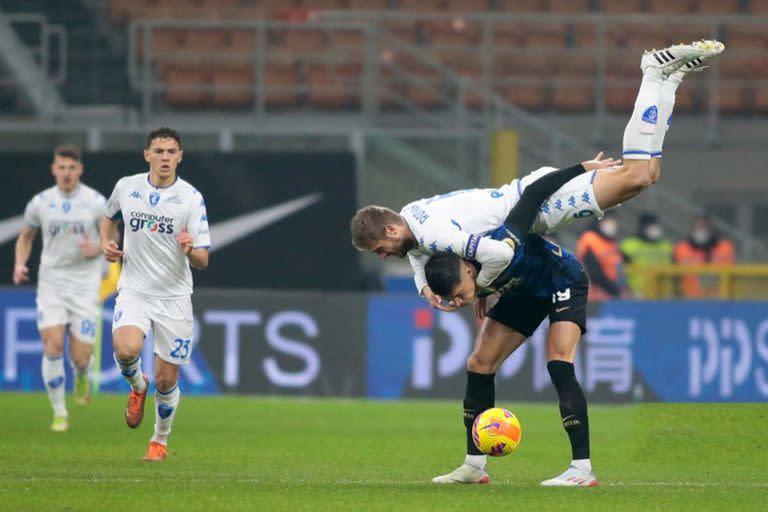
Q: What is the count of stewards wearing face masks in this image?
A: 3